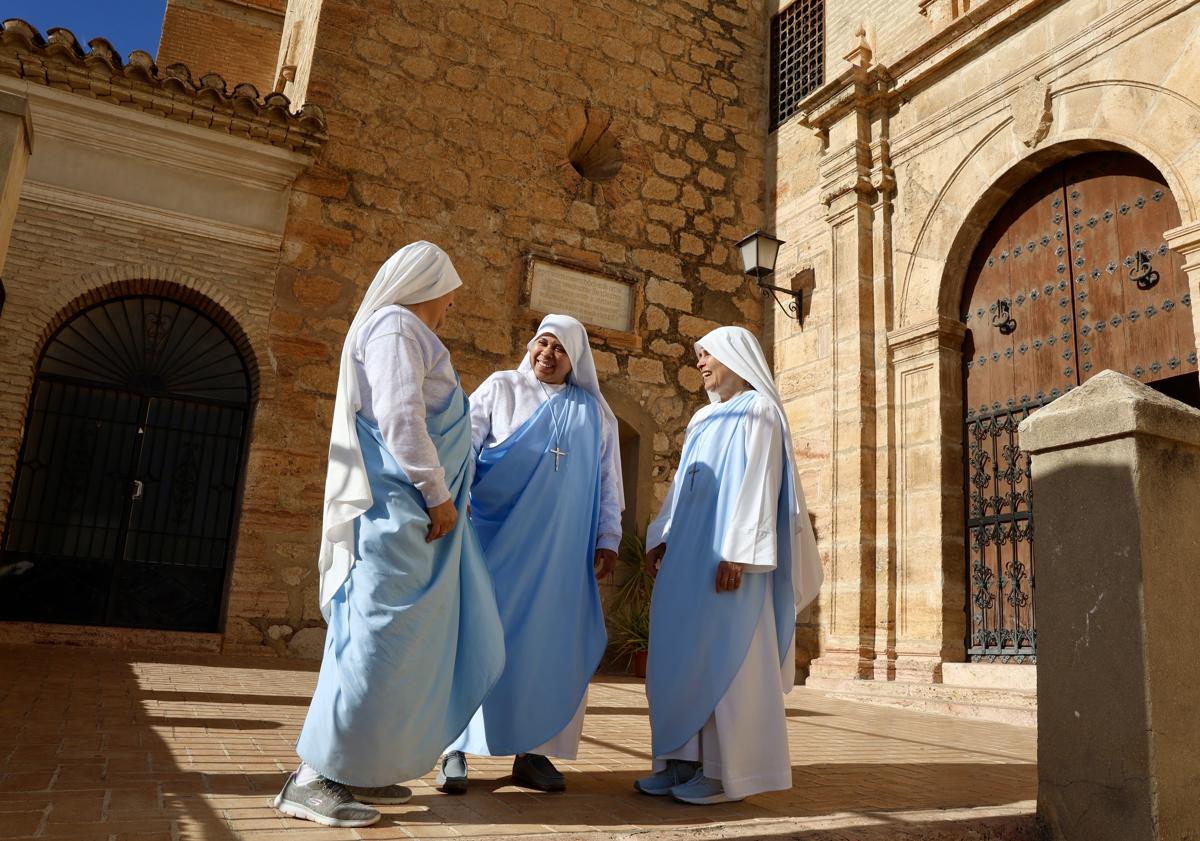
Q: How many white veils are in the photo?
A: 3